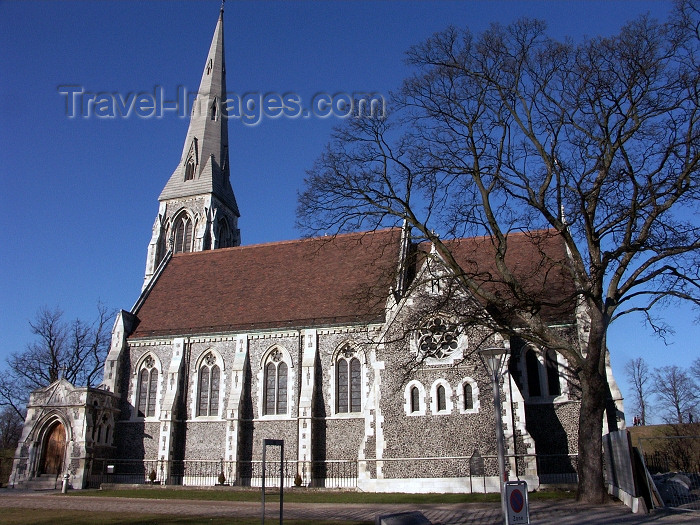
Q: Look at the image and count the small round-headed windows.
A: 3